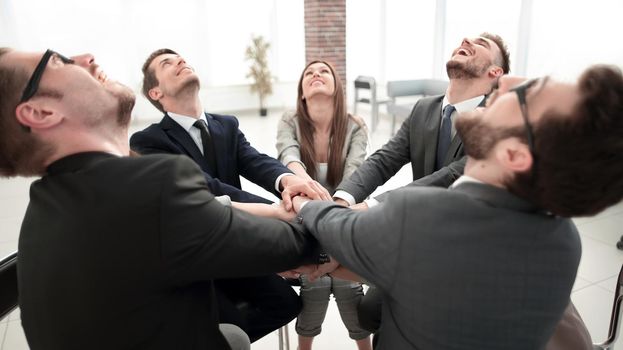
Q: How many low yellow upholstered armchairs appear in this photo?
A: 0